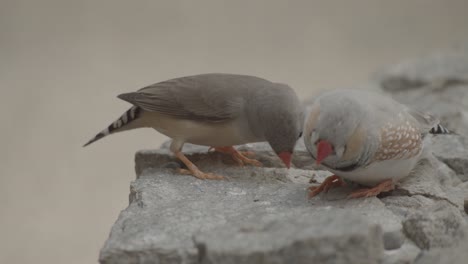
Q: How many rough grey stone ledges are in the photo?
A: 1